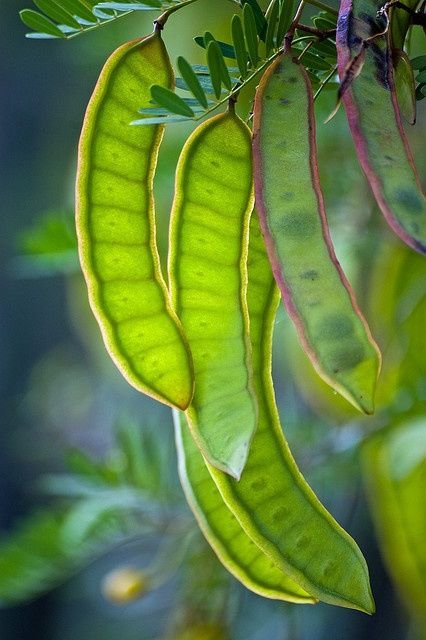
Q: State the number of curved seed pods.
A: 6